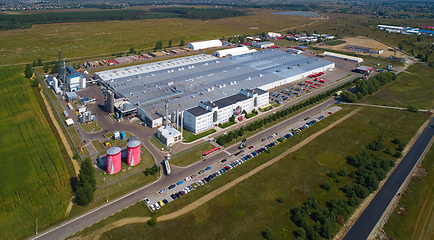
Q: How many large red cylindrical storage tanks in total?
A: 2